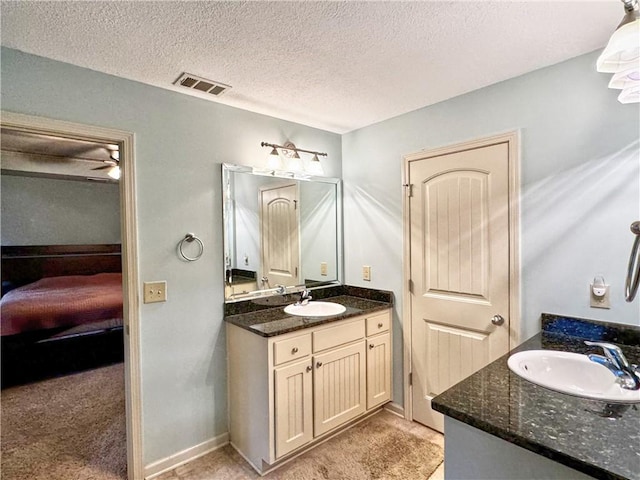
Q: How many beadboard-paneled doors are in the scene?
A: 4